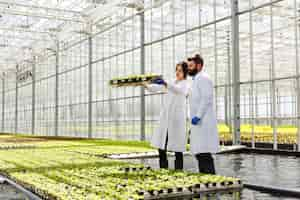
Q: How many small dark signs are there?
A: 0